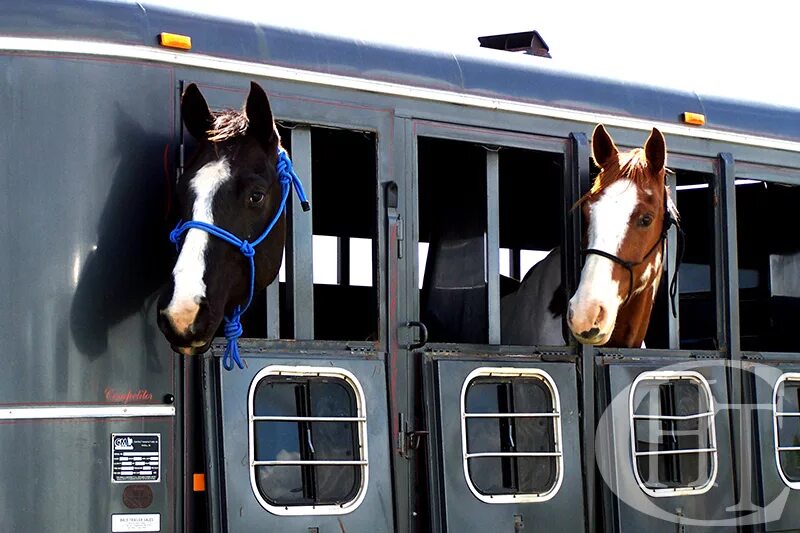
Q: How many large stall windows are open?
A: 4